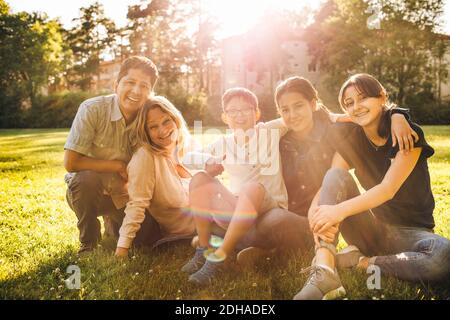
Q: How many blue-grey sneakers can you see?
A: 2